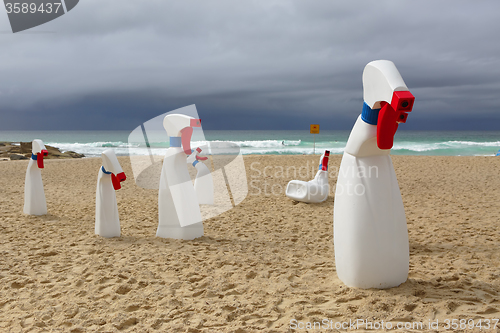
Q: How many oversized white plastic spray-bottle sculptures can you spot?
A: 6